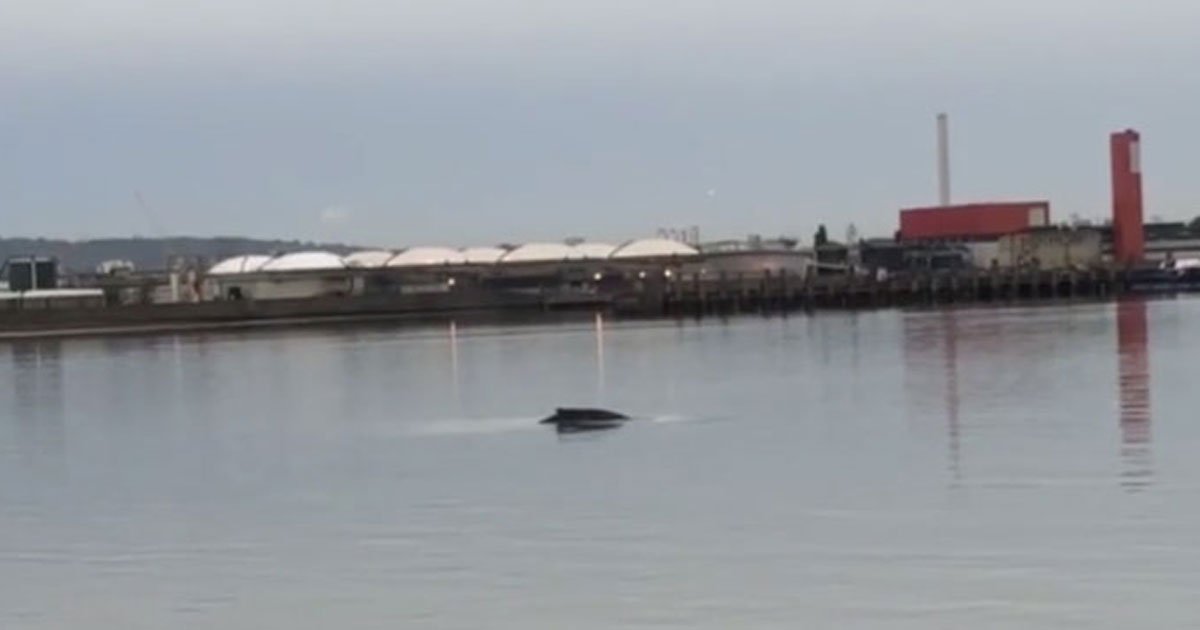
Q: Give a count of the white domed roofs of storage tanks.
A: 8